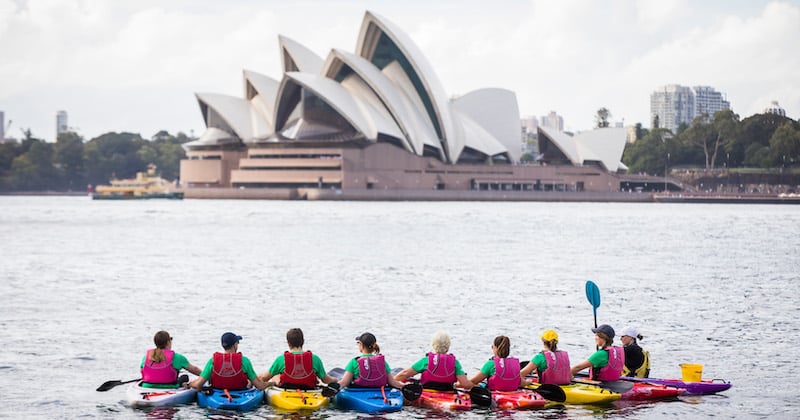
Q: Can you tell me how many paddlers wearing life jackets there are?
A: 9